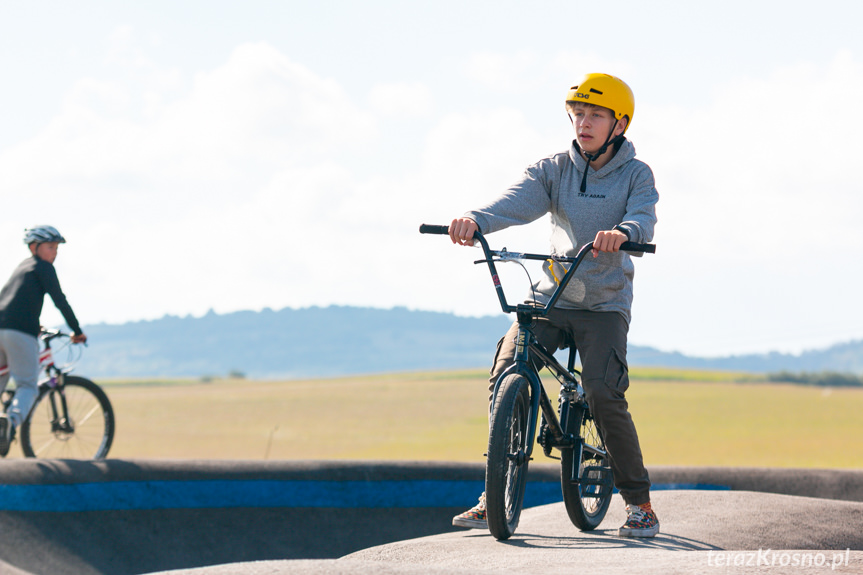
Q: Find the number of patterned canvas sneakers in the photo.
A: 2